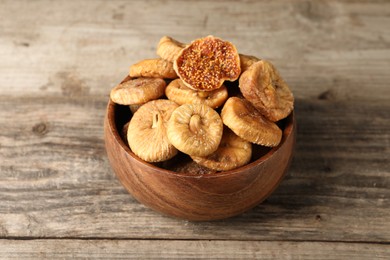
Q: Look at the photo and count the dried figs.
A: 11